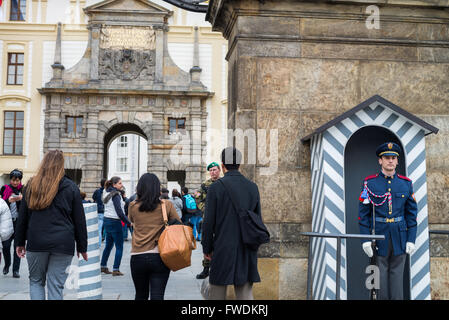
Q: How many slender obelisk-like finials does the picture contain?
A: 2